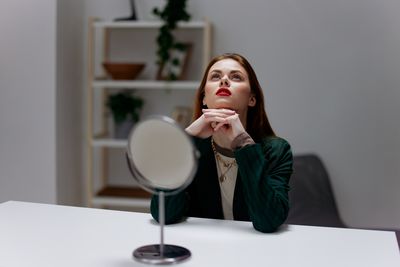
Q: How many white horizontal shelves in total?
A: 4